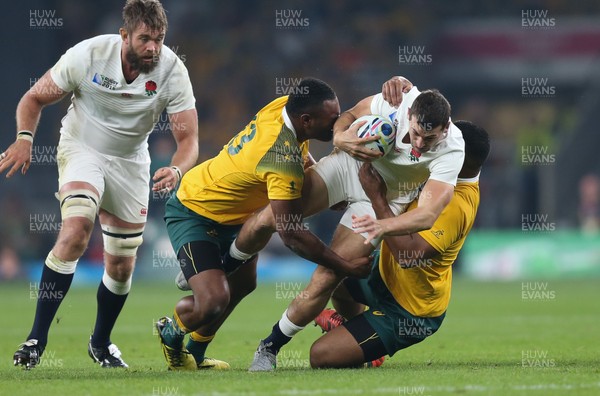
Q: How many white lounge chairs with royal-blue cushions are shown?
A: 0